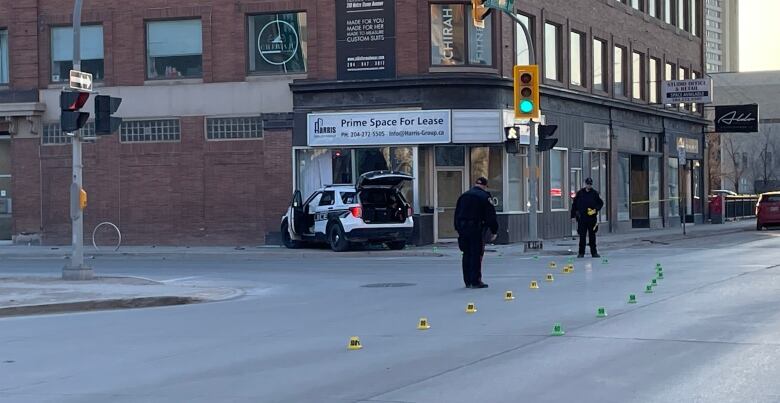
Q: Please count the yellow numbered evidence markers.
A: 9